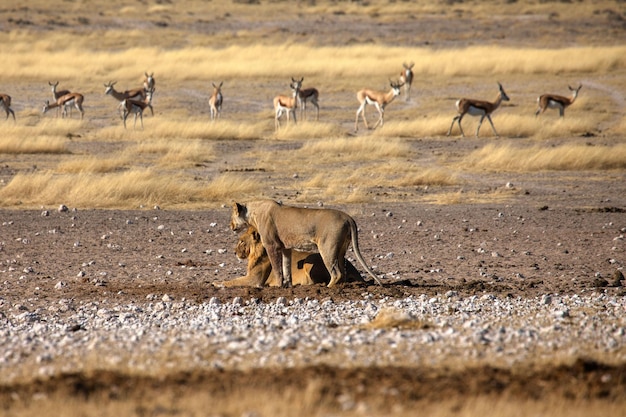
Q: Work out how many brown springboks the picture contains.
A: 13